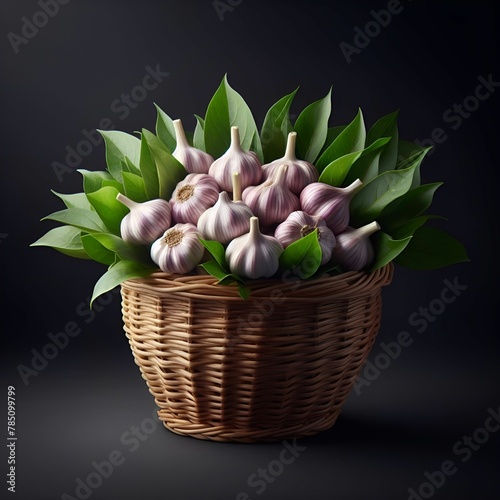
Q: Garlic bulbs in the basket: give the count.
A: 12